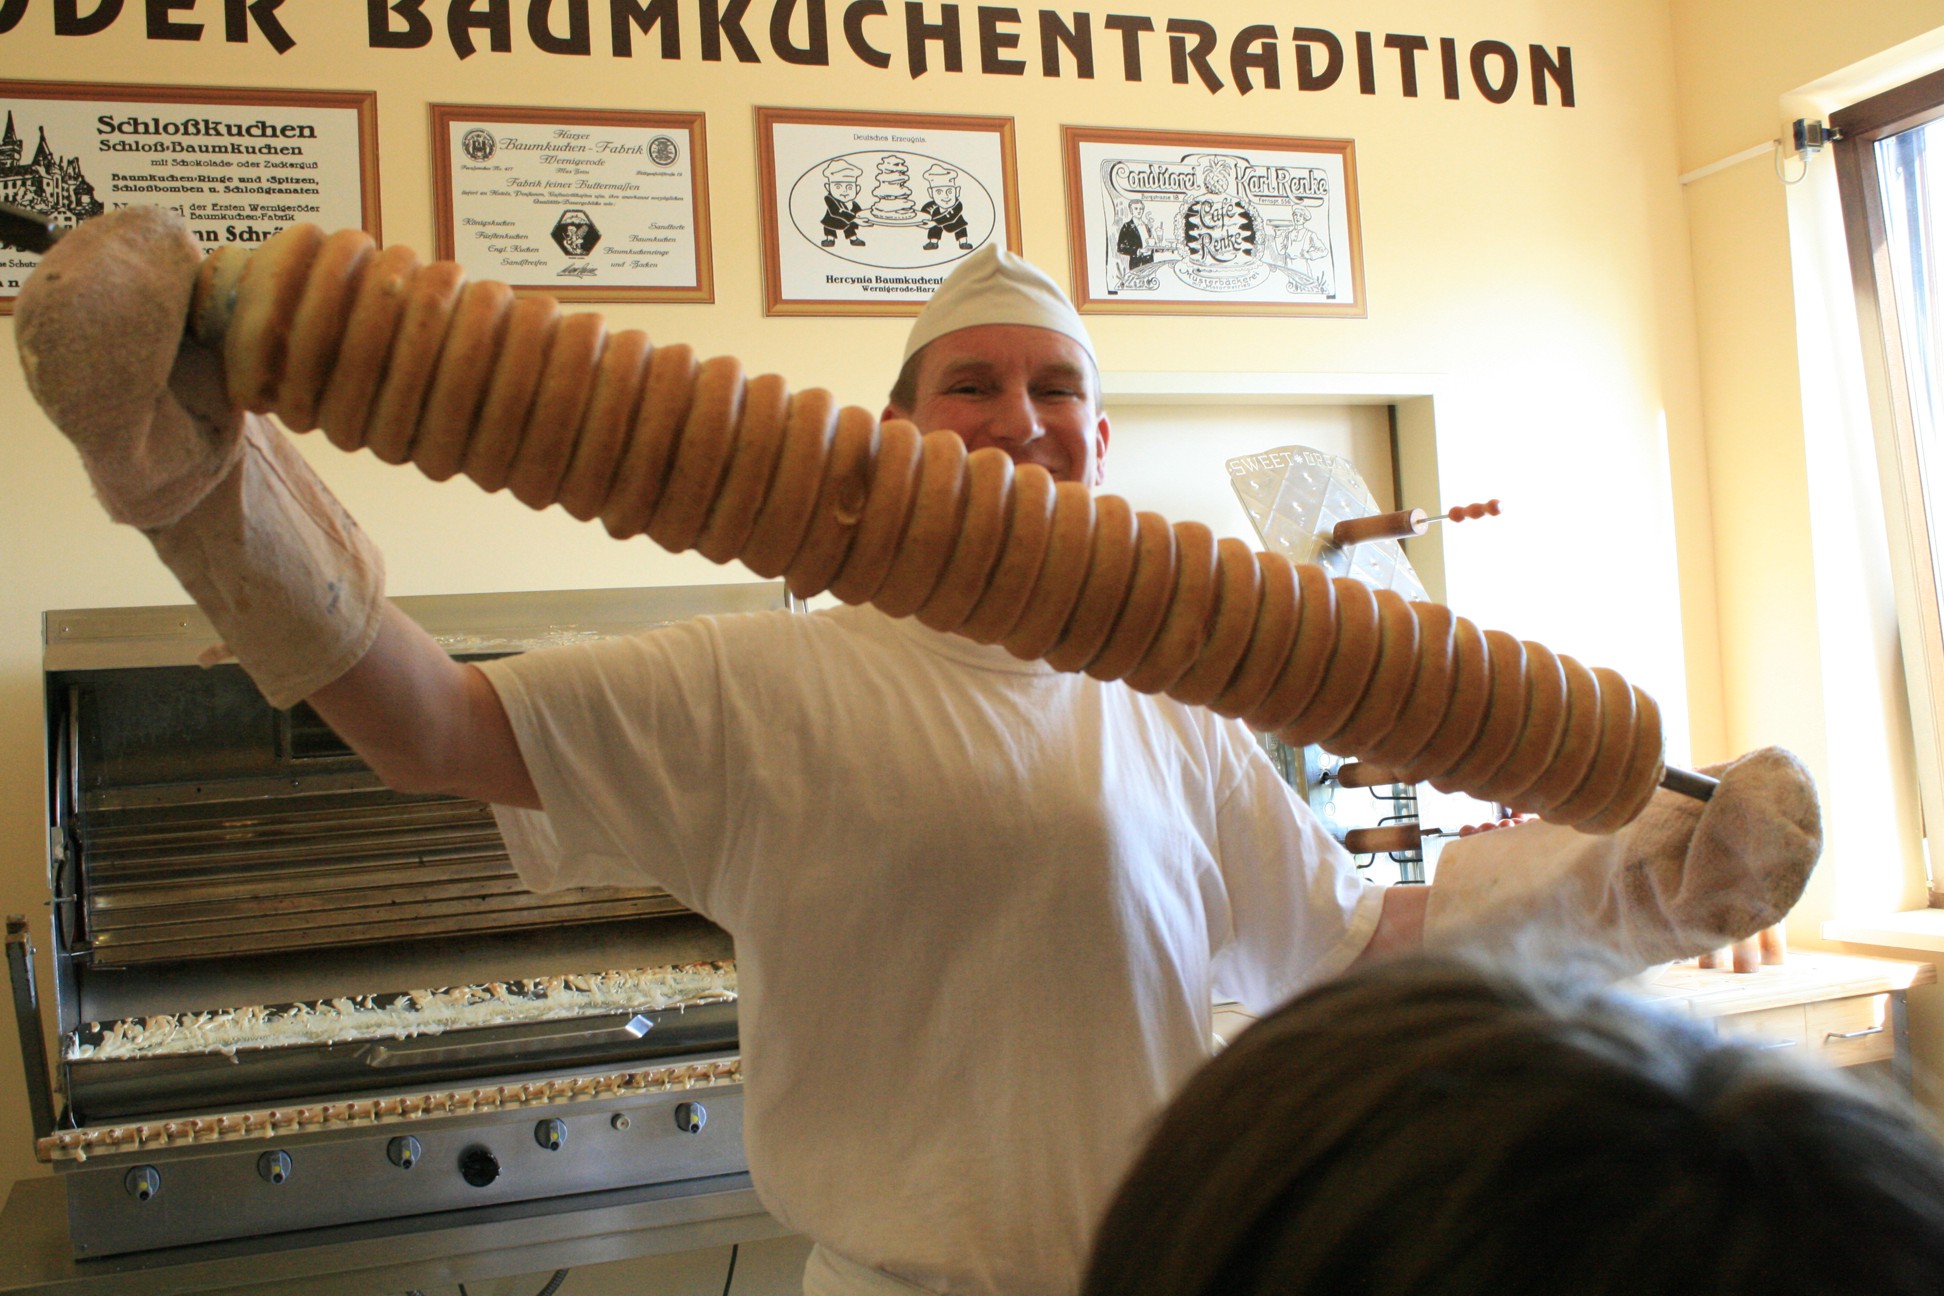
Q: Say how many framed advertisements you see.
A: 4